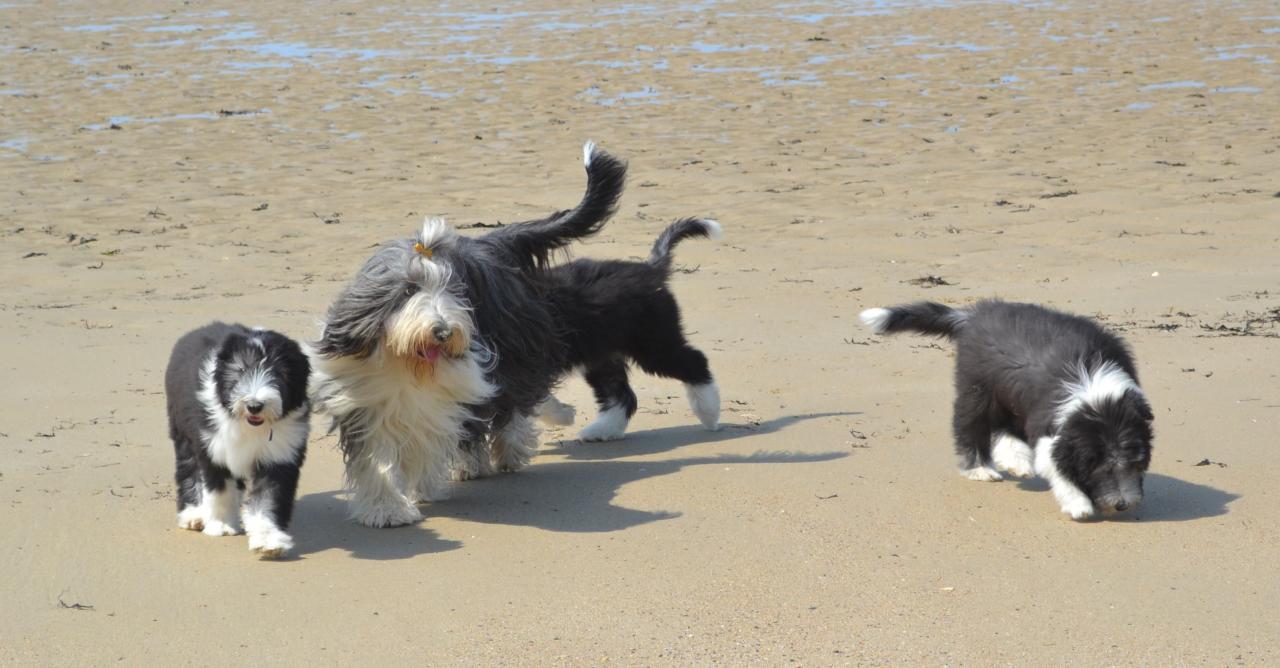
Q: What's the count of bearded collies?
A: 4